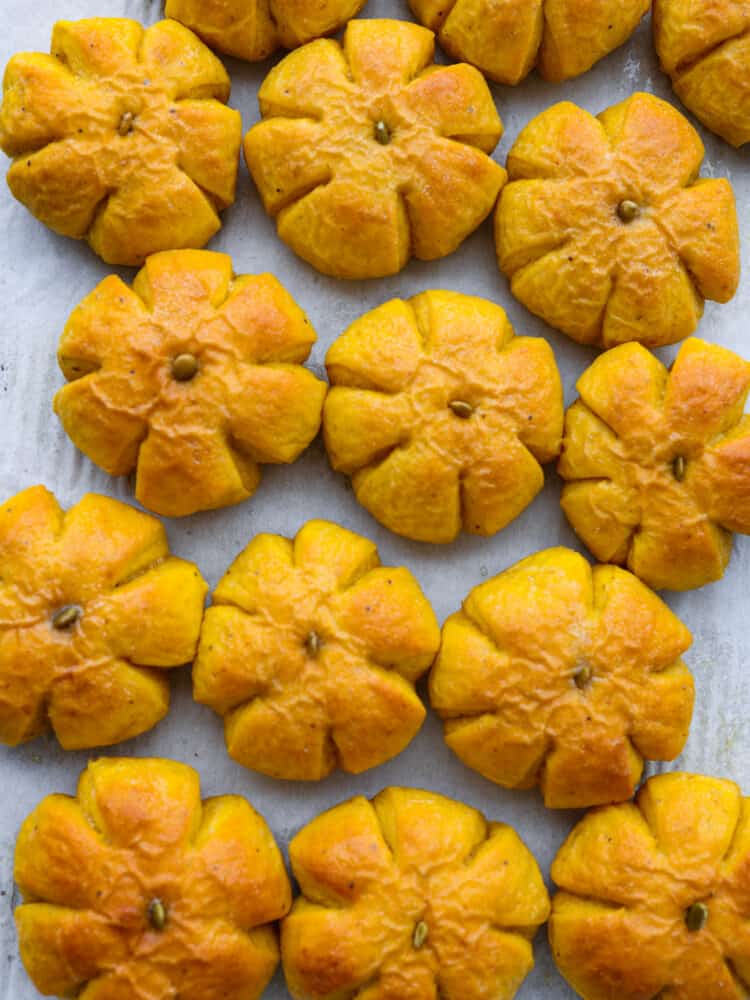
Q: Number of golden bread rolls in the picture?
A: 15